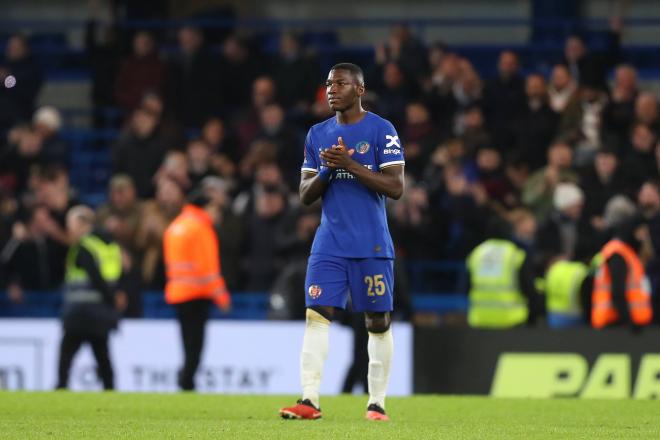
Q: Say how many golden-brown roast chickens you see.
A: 0